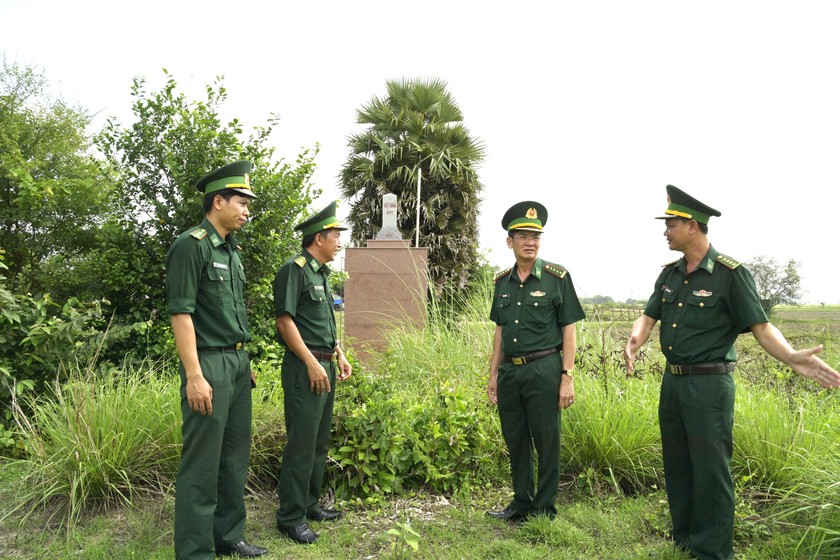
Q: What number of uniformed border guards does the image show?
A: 4